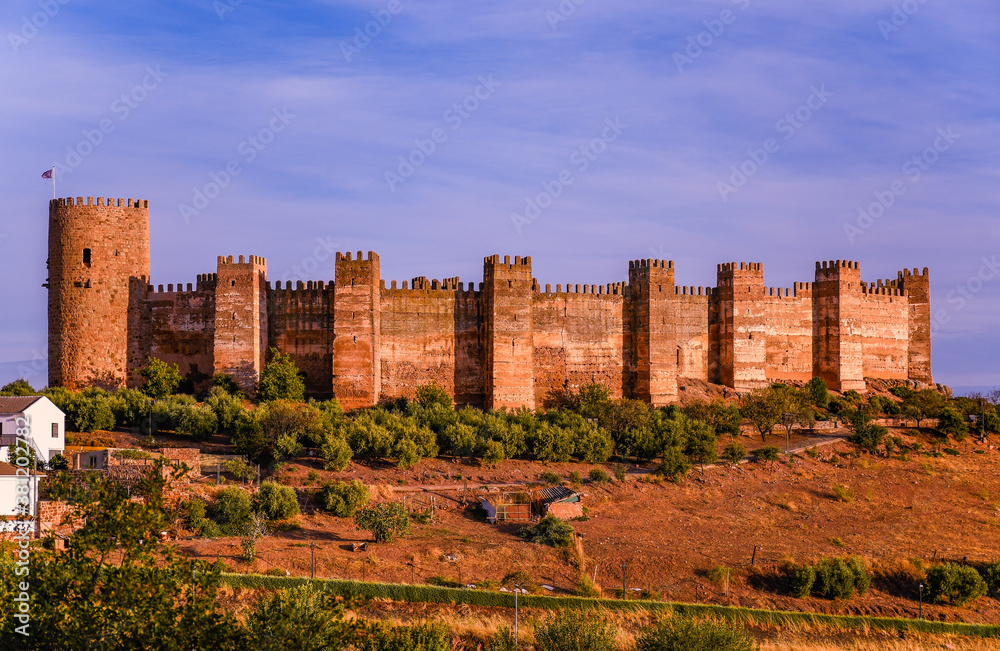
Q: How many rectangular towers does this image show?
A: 7